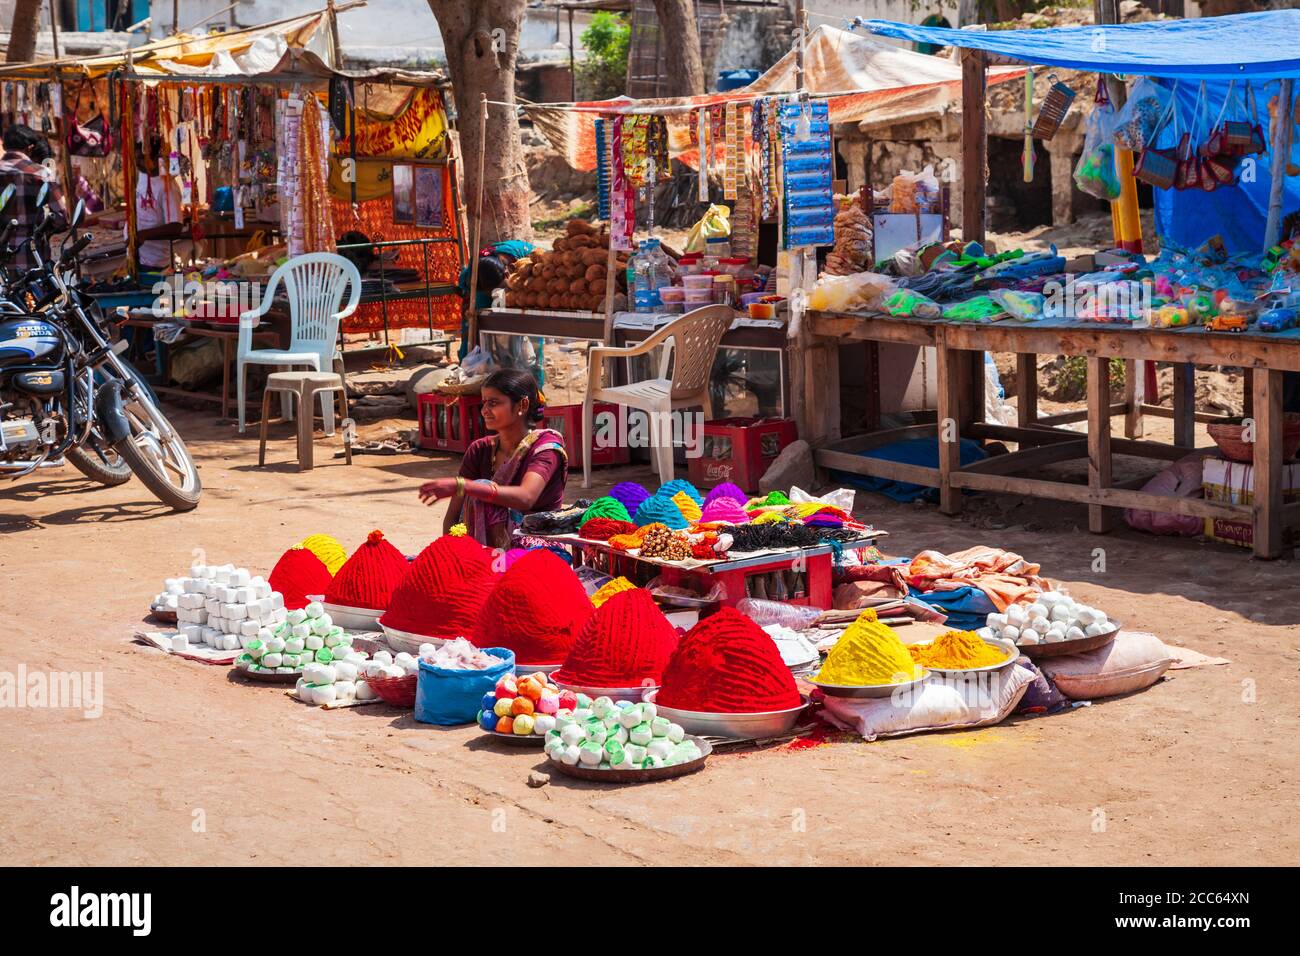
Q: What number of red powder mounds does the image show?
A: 6